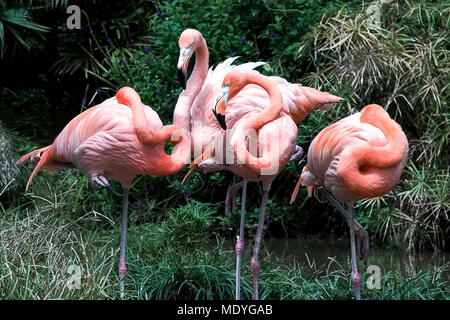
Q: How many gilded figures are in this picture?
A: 0